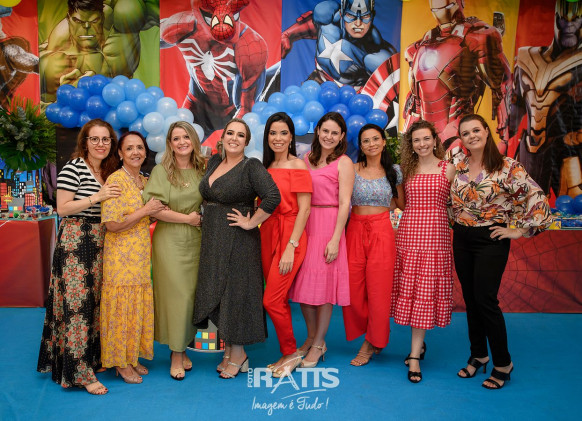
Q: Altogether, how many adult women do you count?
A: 9